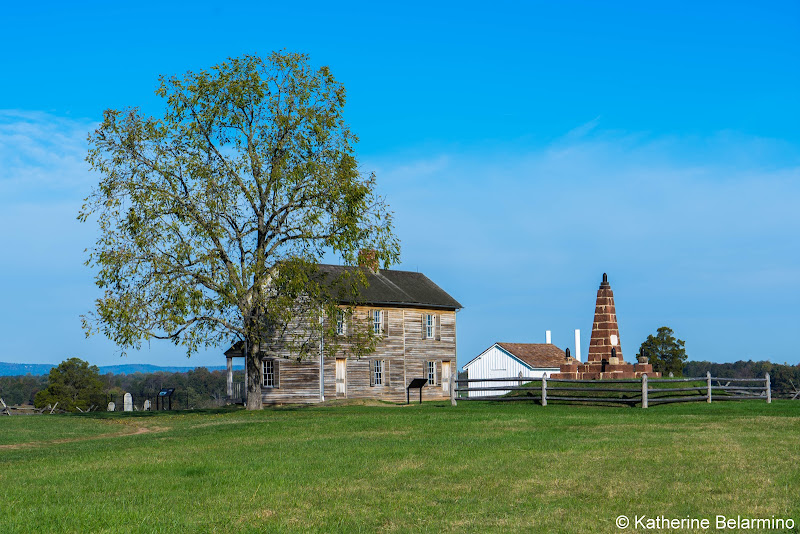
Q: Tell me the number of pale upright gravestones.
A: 3